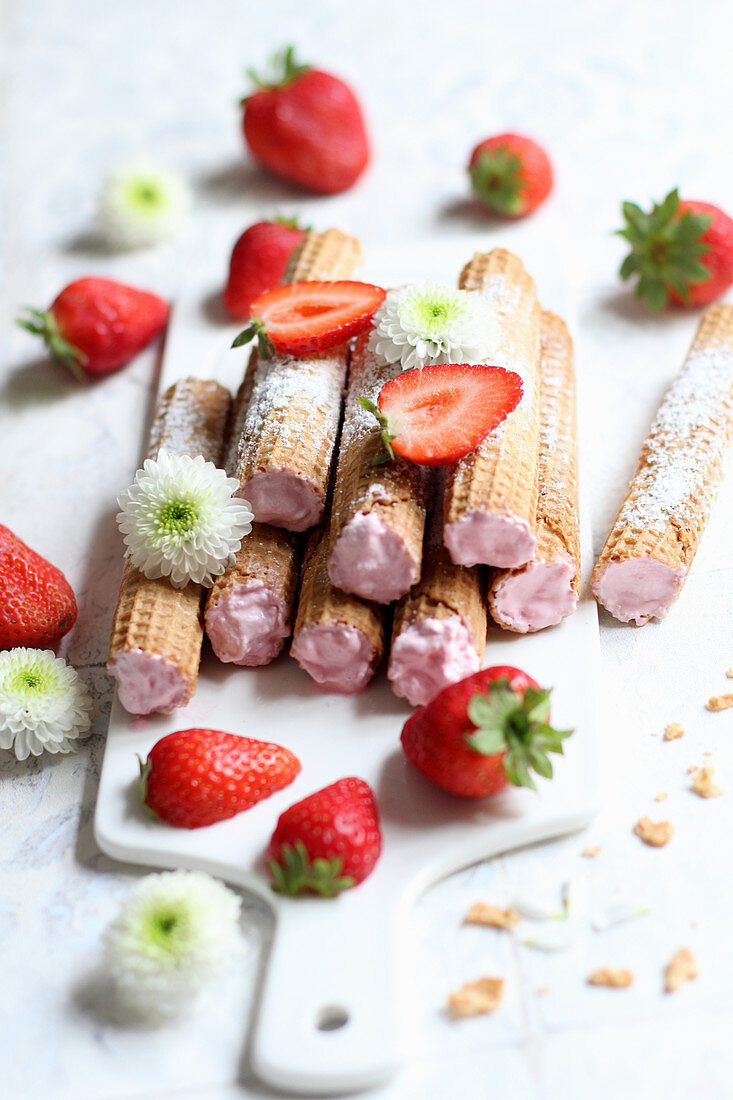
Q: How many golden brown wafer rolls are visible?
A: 9